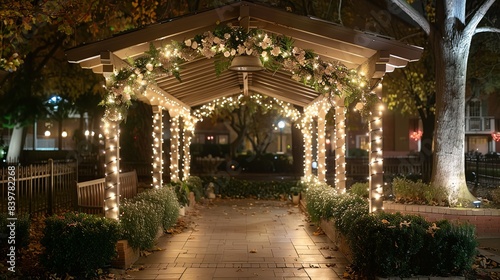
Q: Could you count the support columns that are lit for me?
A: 8